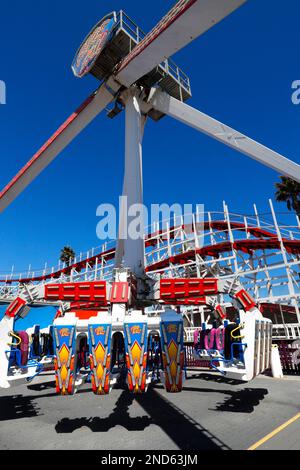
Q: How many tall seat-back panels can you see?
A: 4